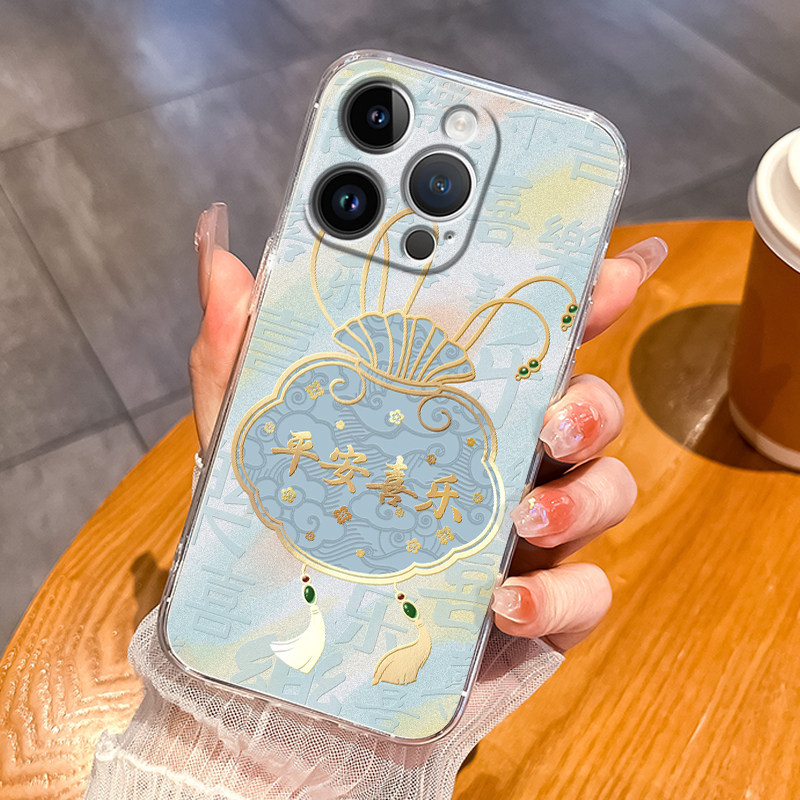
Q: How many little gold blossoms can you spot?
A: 14